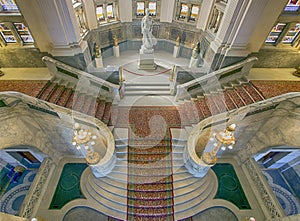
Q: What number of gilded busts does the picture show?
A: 4